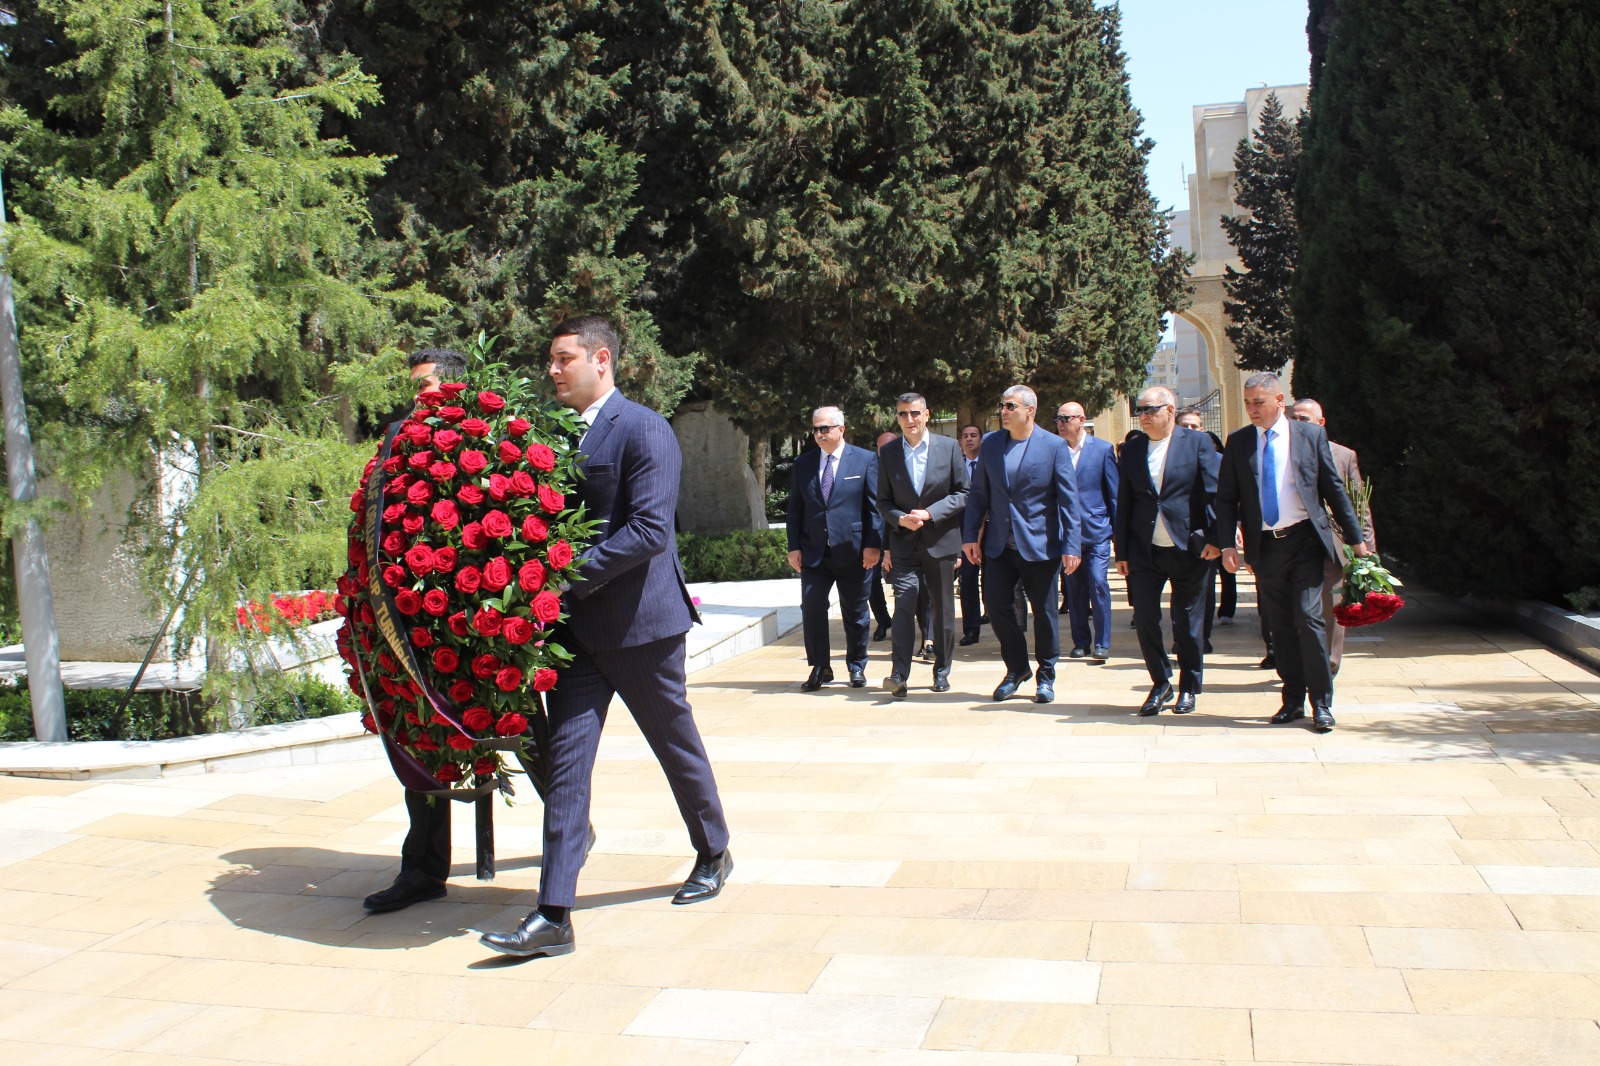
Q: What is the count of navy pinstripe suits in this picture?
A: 1